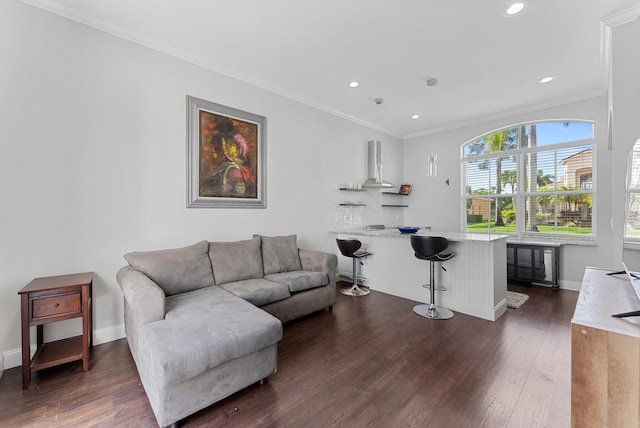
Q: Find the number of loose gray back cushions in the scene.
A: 3